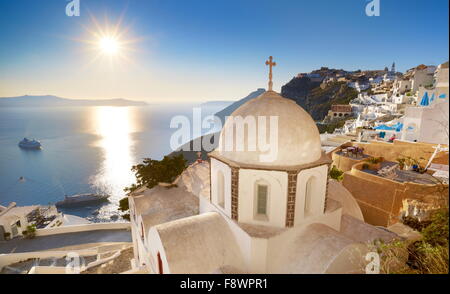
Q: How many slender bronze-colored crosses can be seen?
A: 1